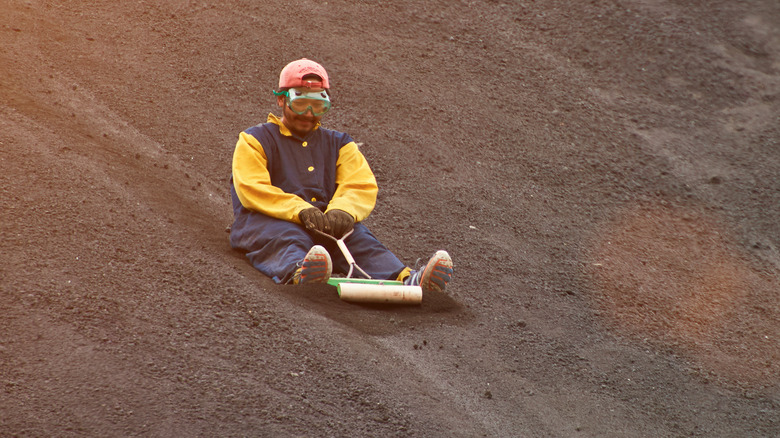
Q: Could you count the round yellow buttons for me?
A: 3